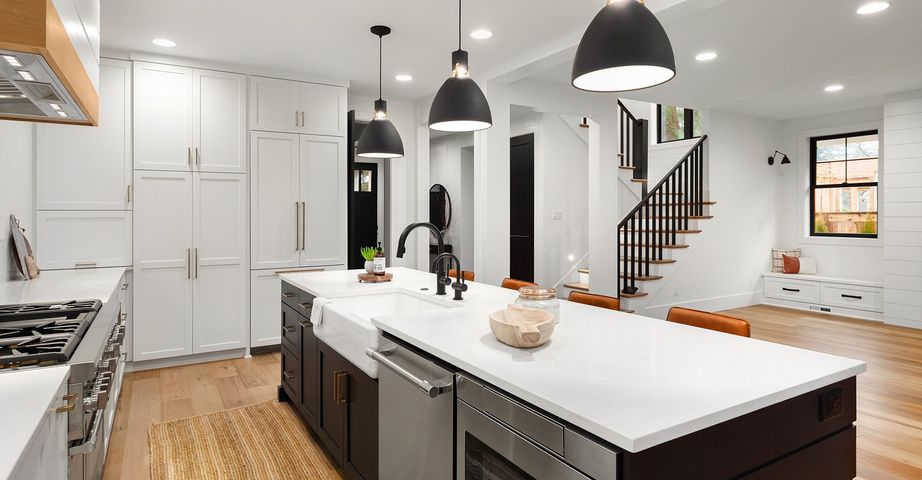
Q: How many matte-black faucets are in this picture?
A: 2